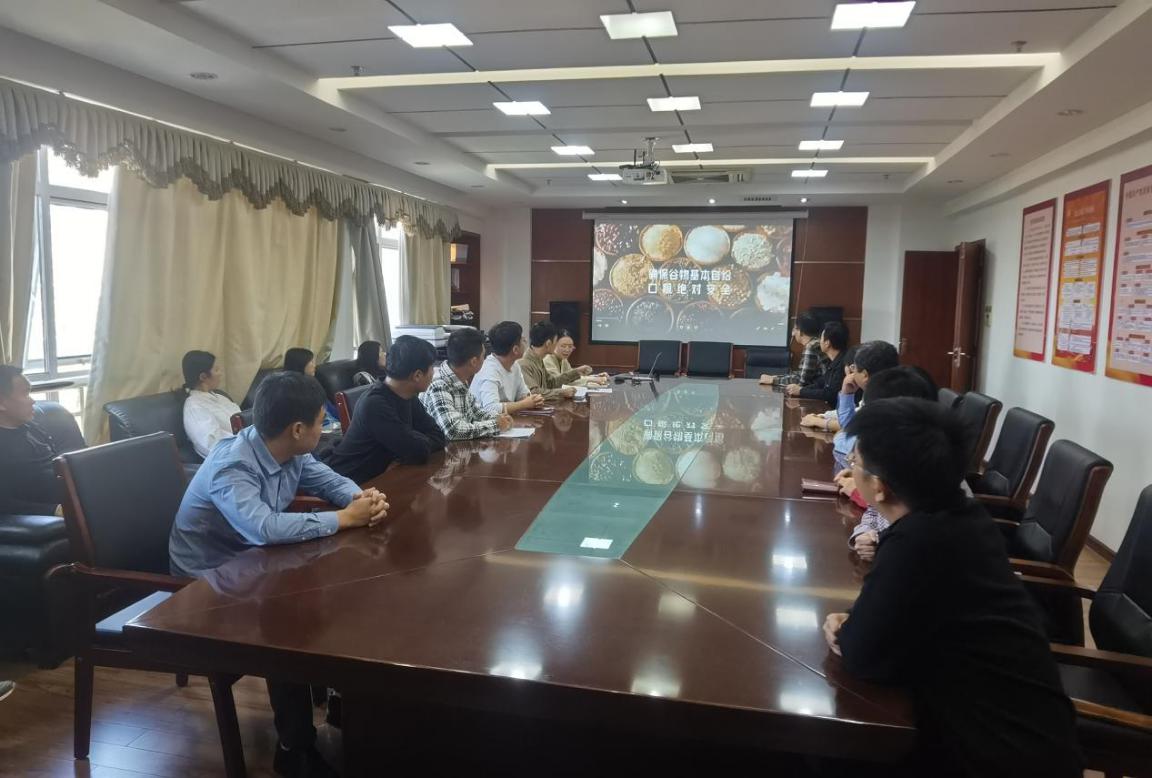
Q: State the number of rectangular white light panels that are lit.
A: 11